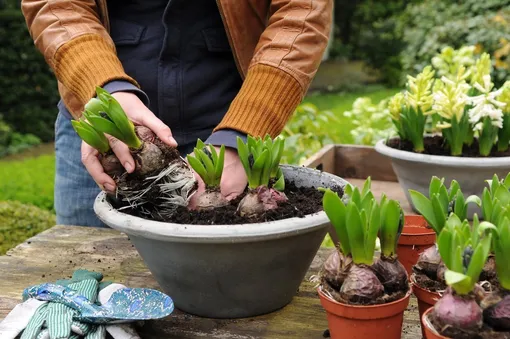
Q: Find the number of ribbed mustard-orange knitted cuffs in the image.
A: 2